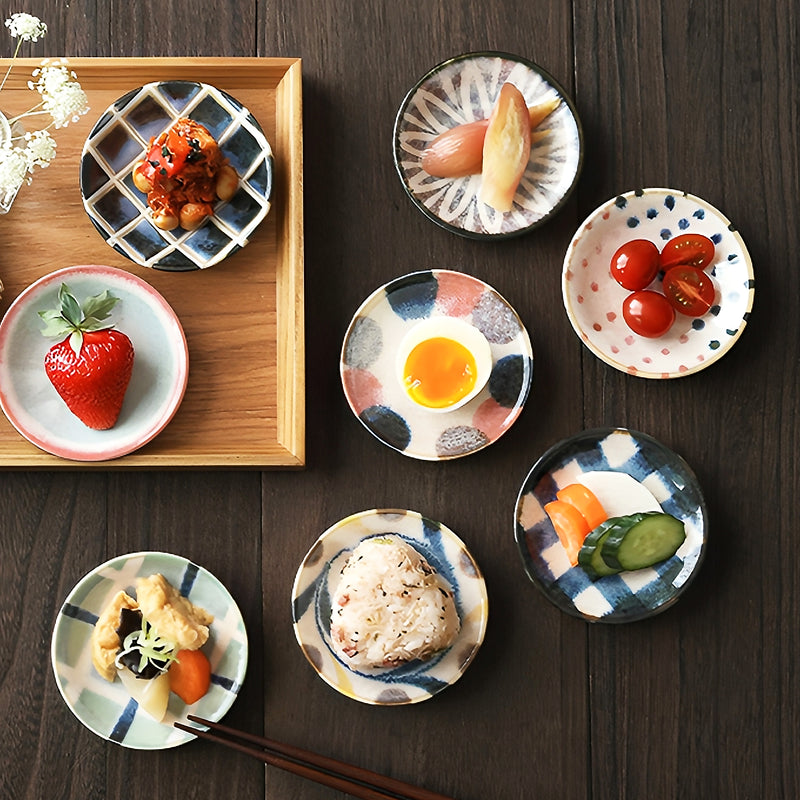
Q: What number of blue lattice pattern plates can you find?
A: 2